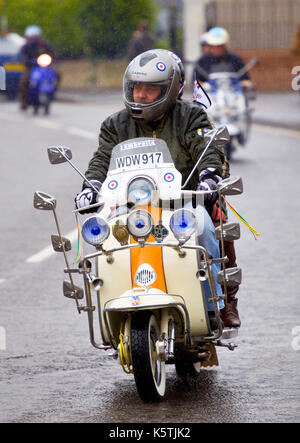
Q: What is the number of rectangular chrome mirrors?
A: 8